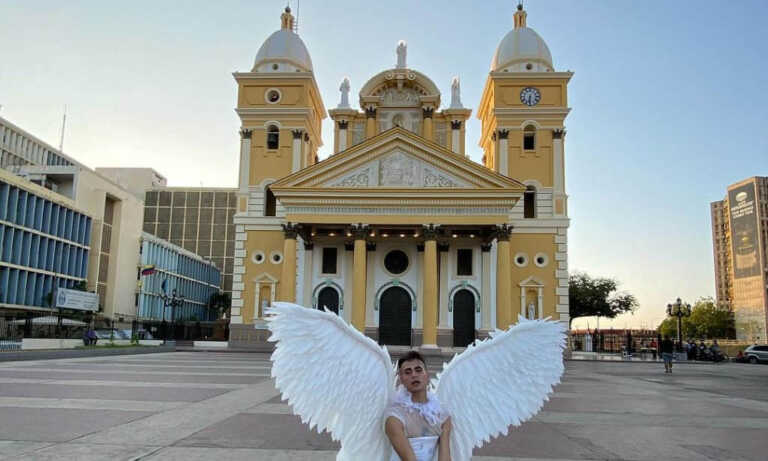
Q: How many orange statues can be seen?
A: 0